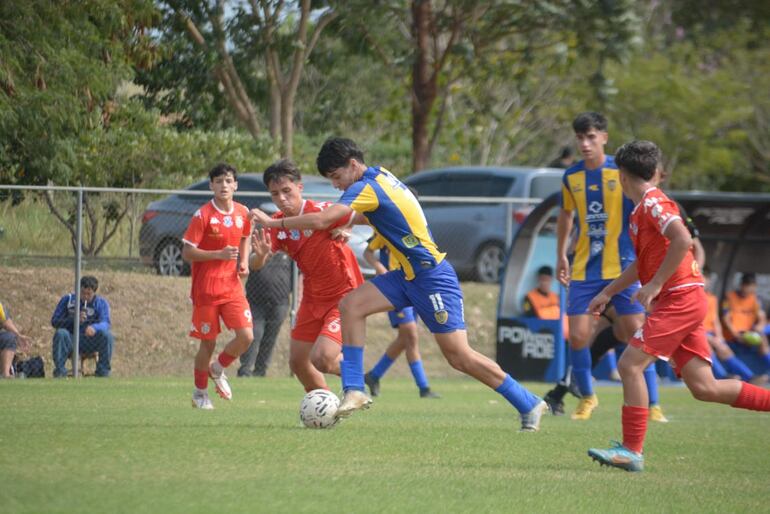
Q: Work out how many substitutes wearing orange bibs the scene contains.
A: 3